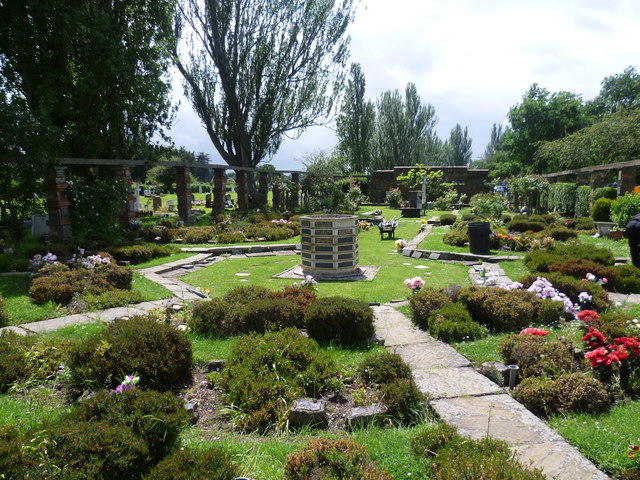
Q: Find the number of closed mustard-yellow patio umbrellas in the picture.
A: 0